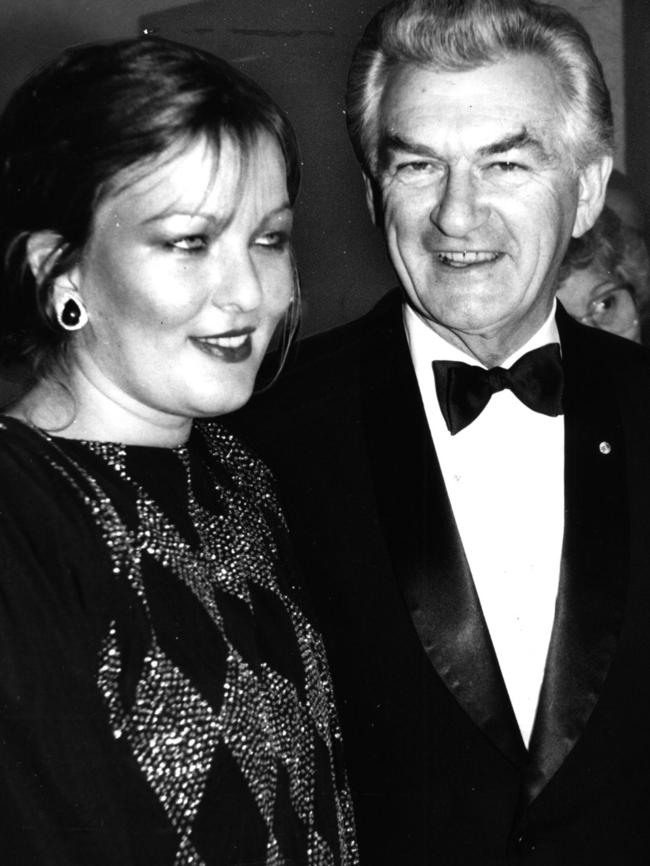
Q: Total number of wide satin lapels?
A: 2